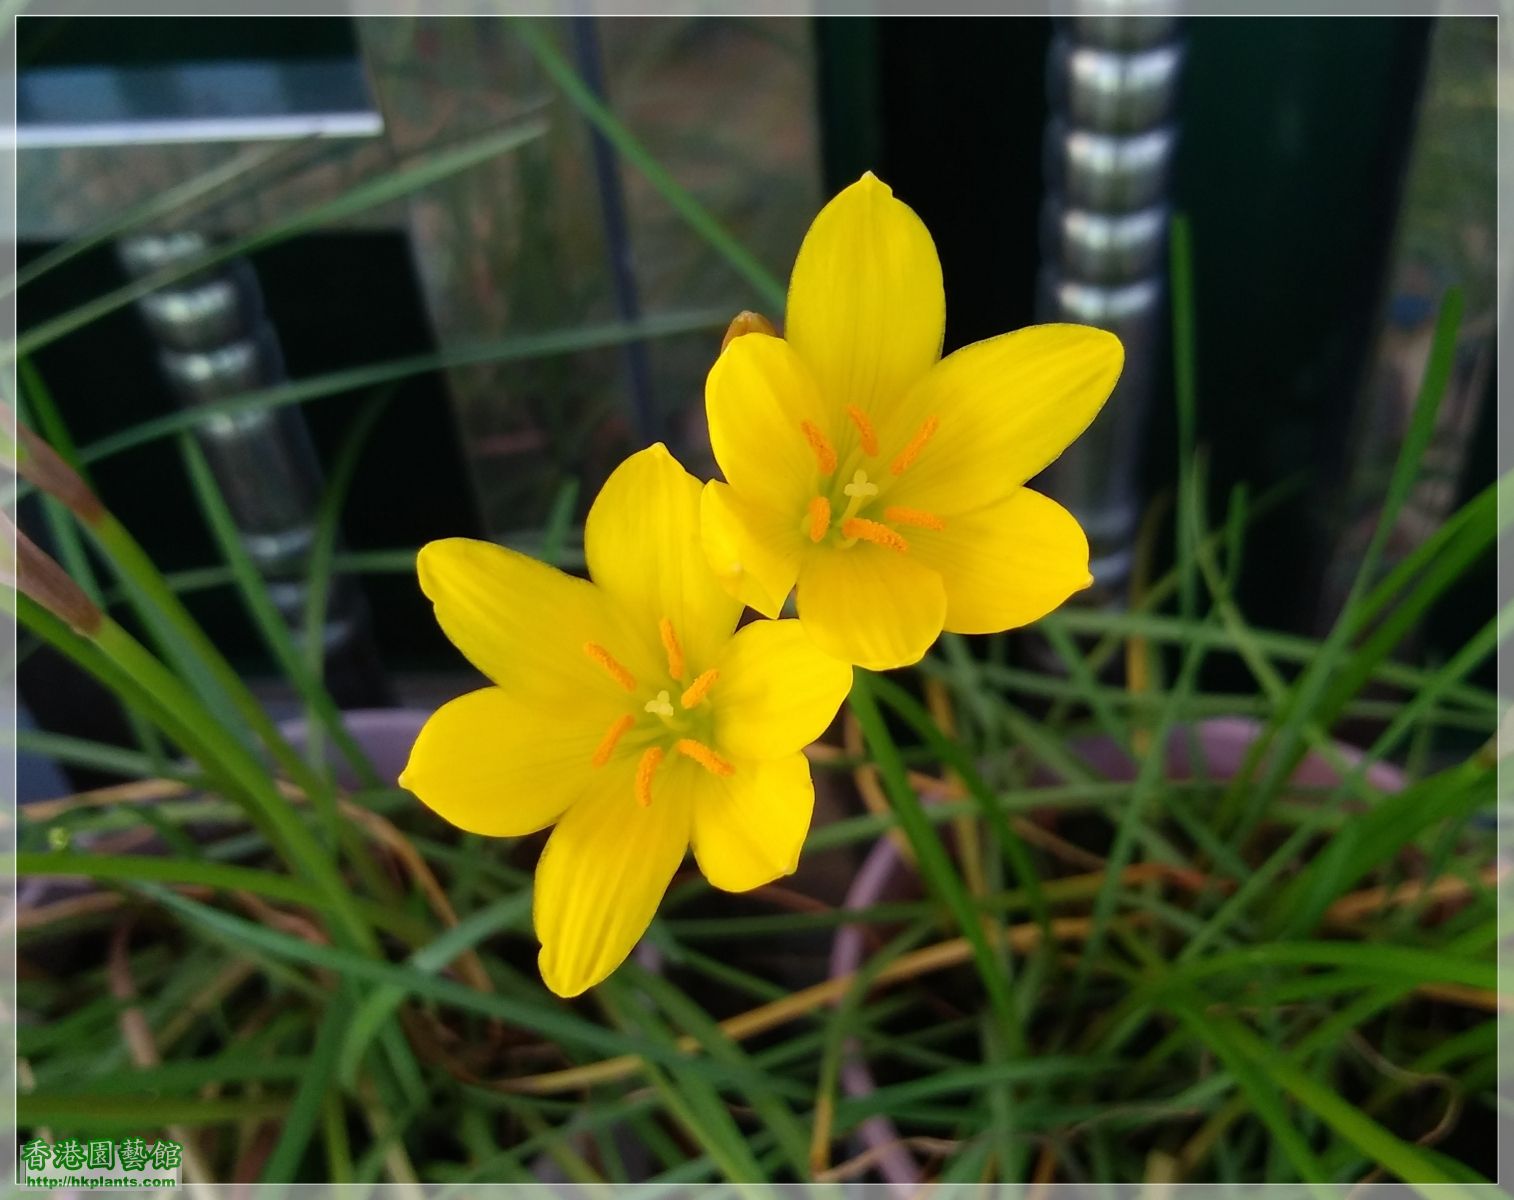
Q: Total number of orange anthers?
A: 12